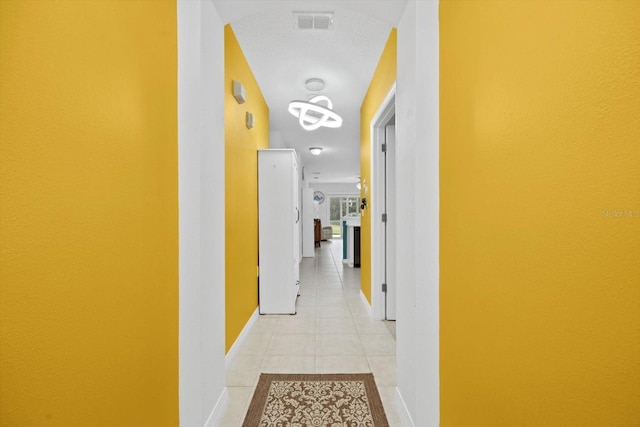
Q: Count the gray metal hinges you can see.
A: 3